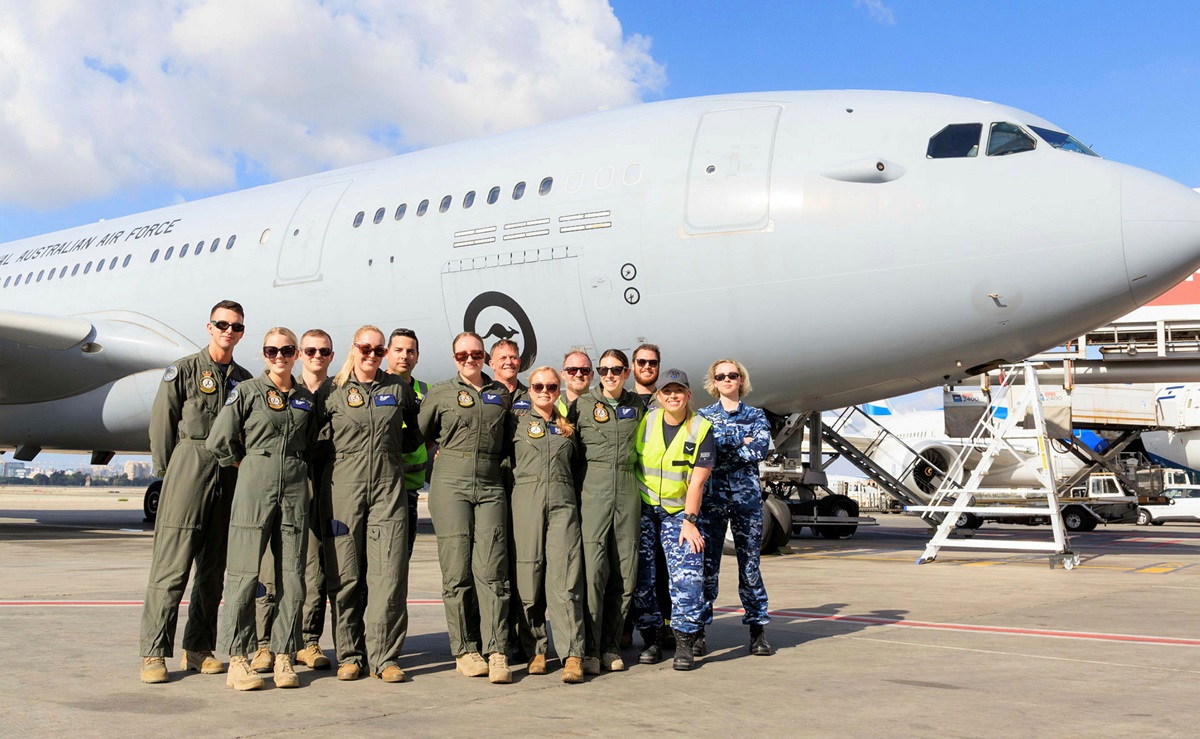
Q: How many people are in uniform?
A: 13